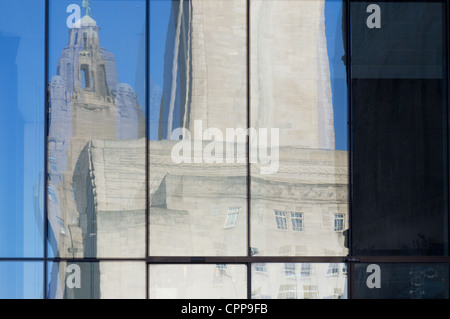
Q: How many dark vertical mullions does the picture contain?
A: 4